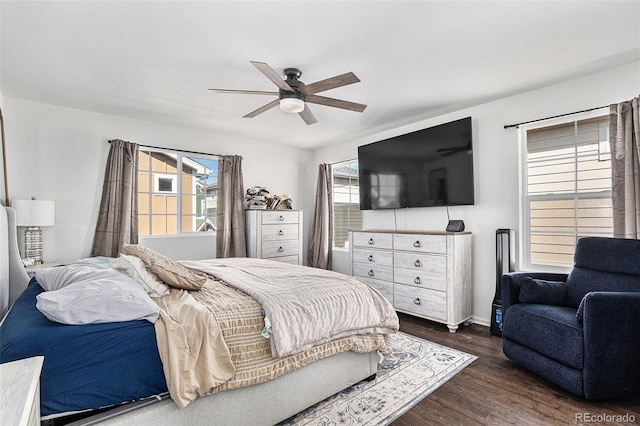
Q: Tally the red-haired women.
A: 0